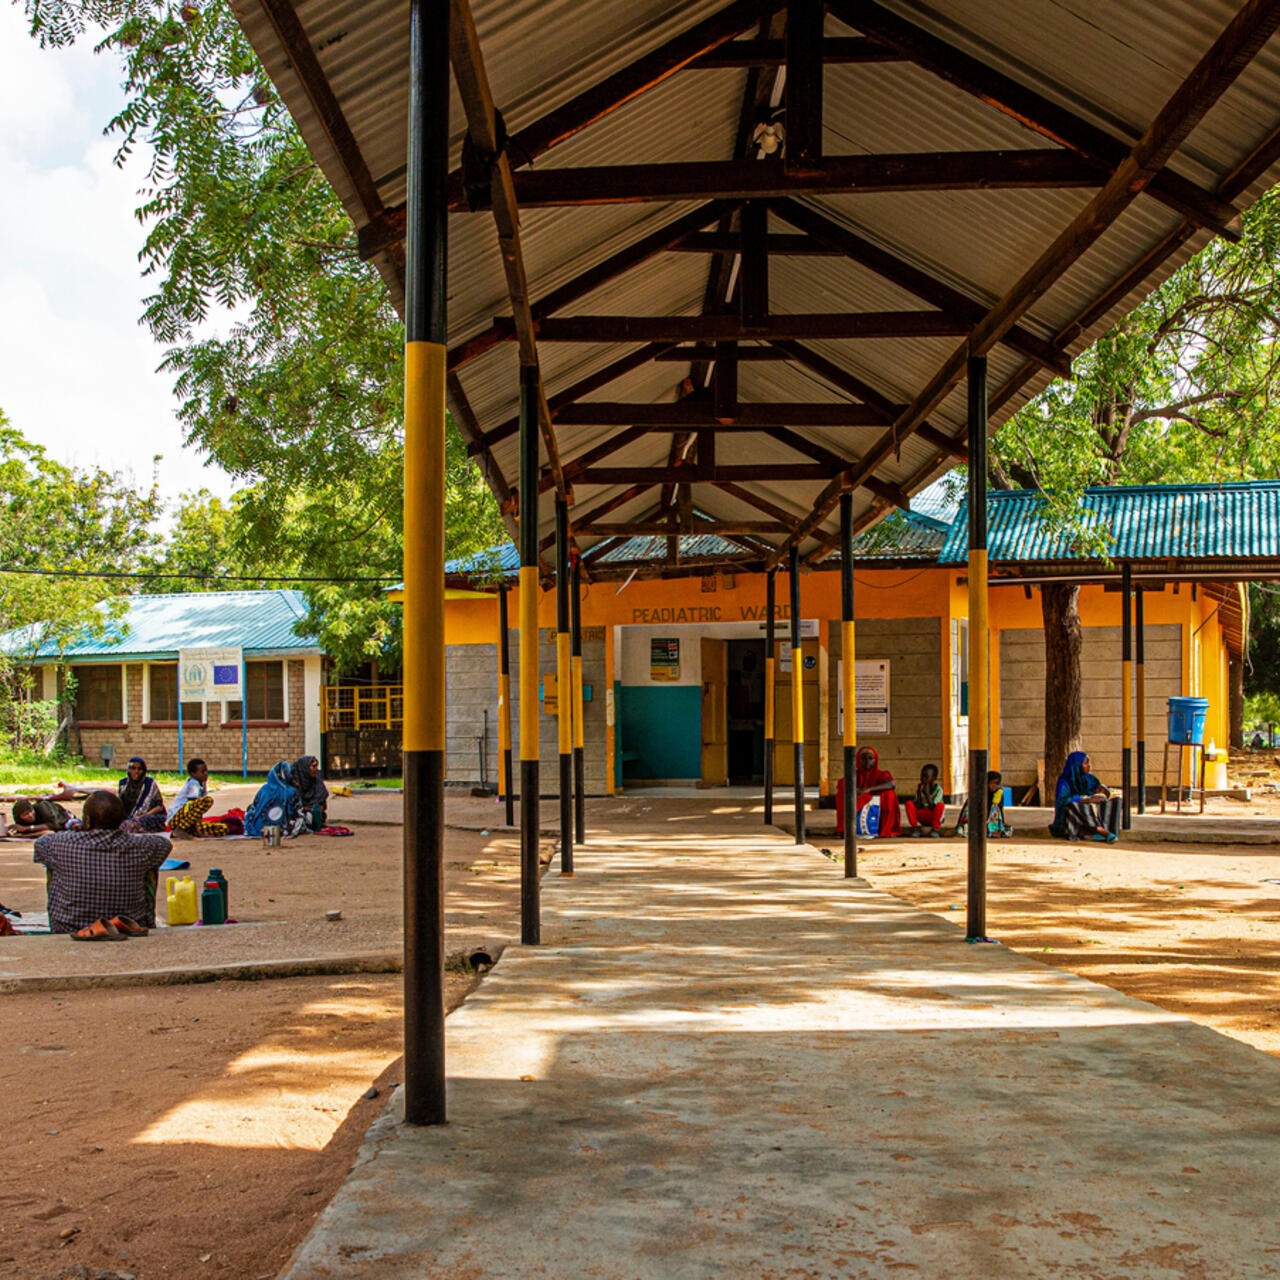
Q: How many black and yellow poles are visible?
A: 11